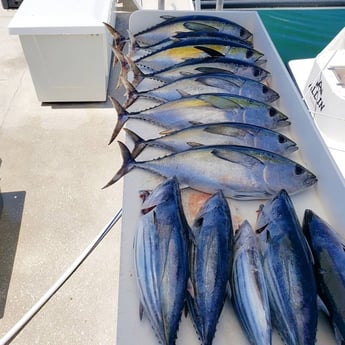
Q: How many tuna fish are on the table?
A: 13